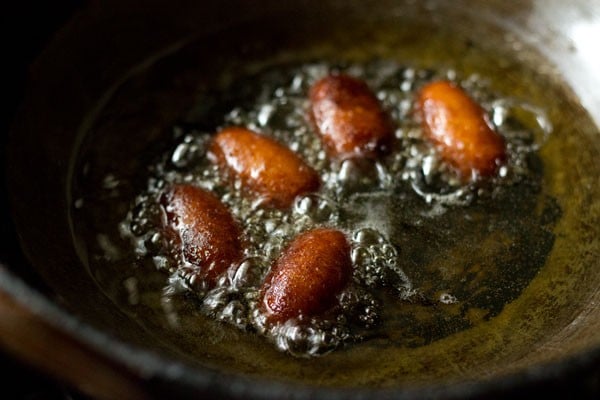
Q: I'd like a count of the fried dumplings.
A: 5